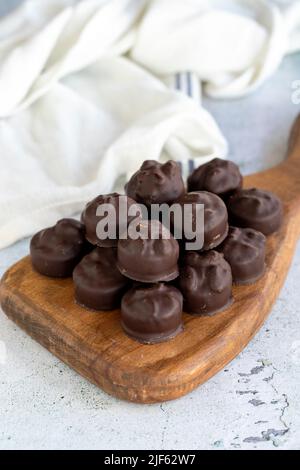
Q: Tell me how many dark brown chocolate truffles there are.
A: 11